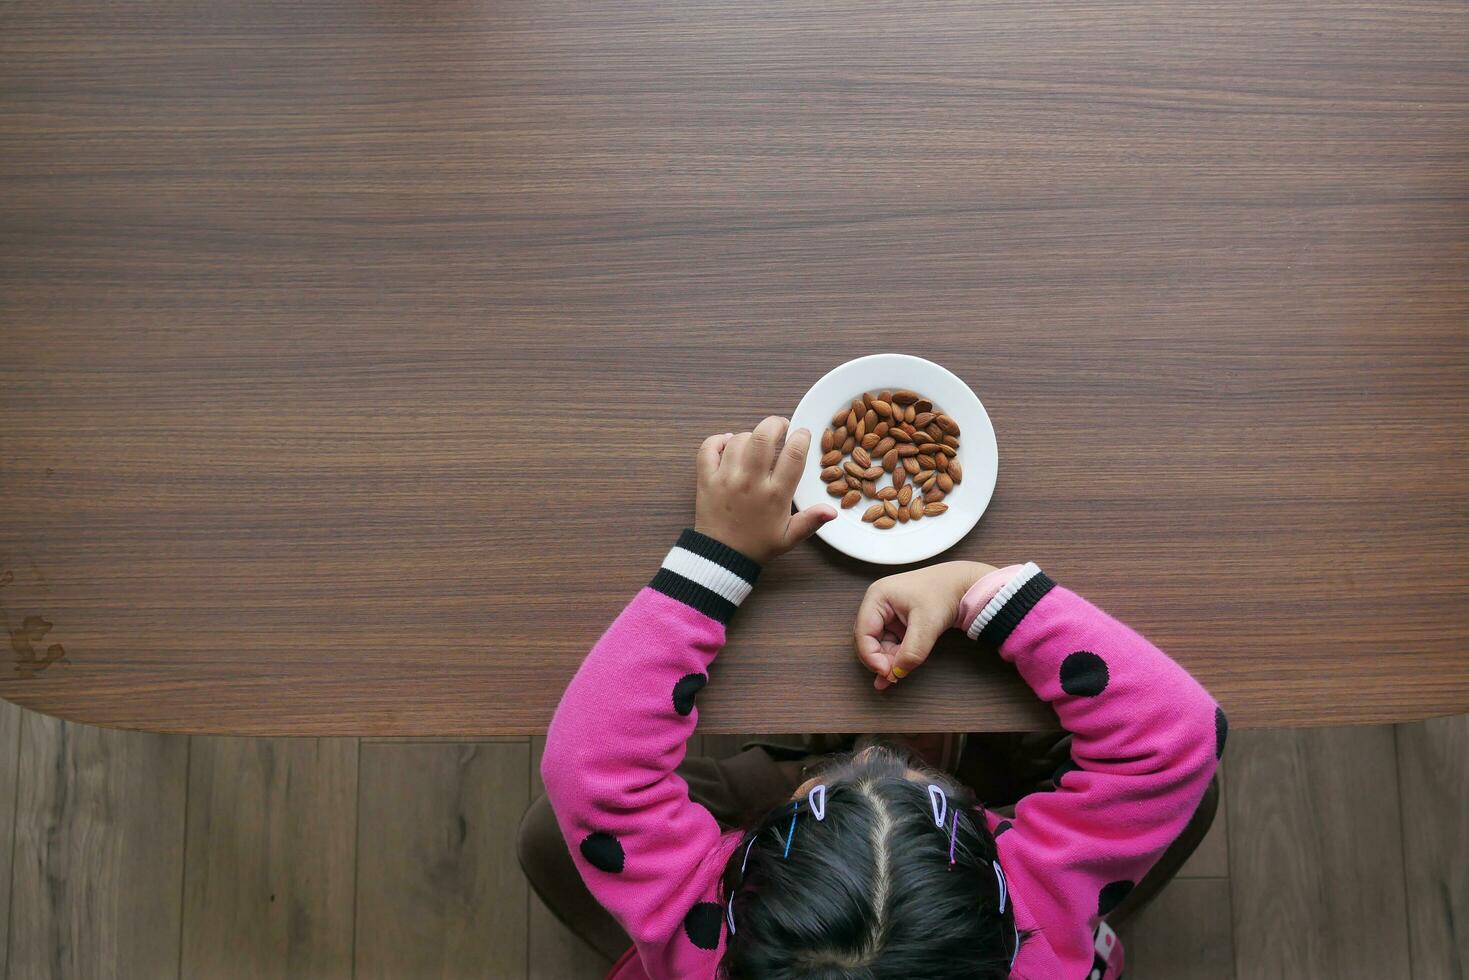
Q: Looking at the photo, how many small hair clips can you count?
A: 8